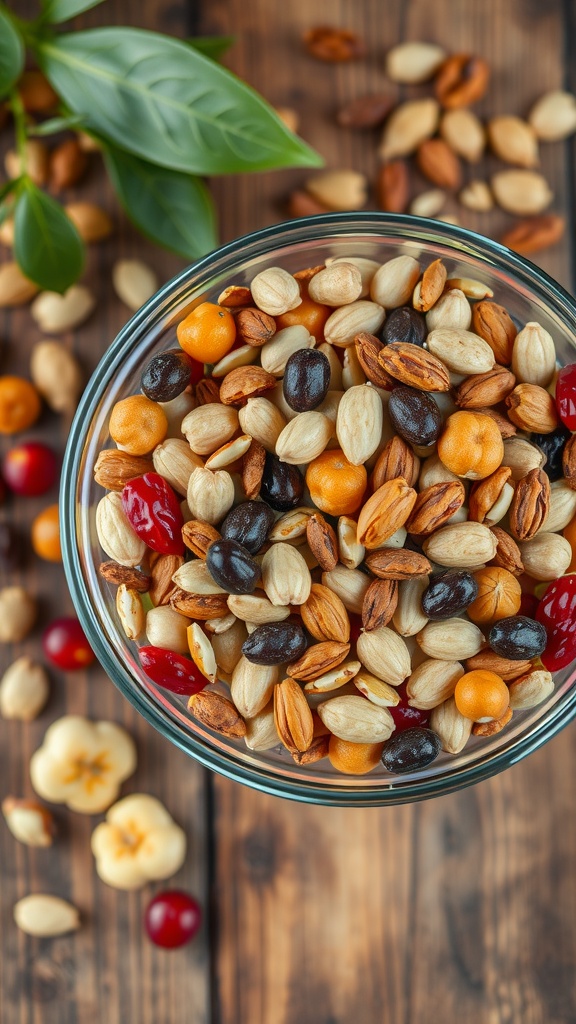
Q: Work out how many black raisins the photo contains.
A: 12